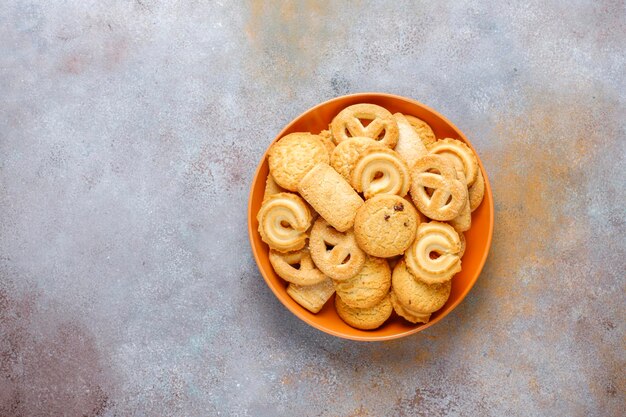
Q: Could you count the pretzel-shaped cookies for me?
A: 4